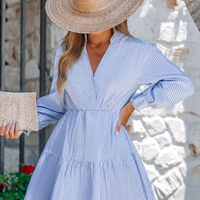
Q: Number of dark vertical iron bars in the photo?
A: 3